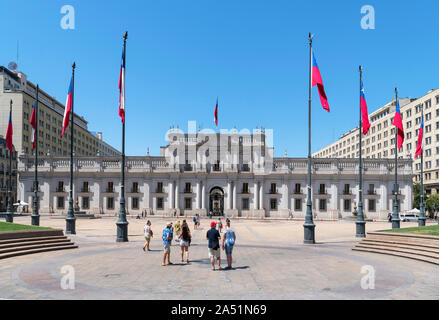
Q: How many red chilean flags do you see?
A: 9